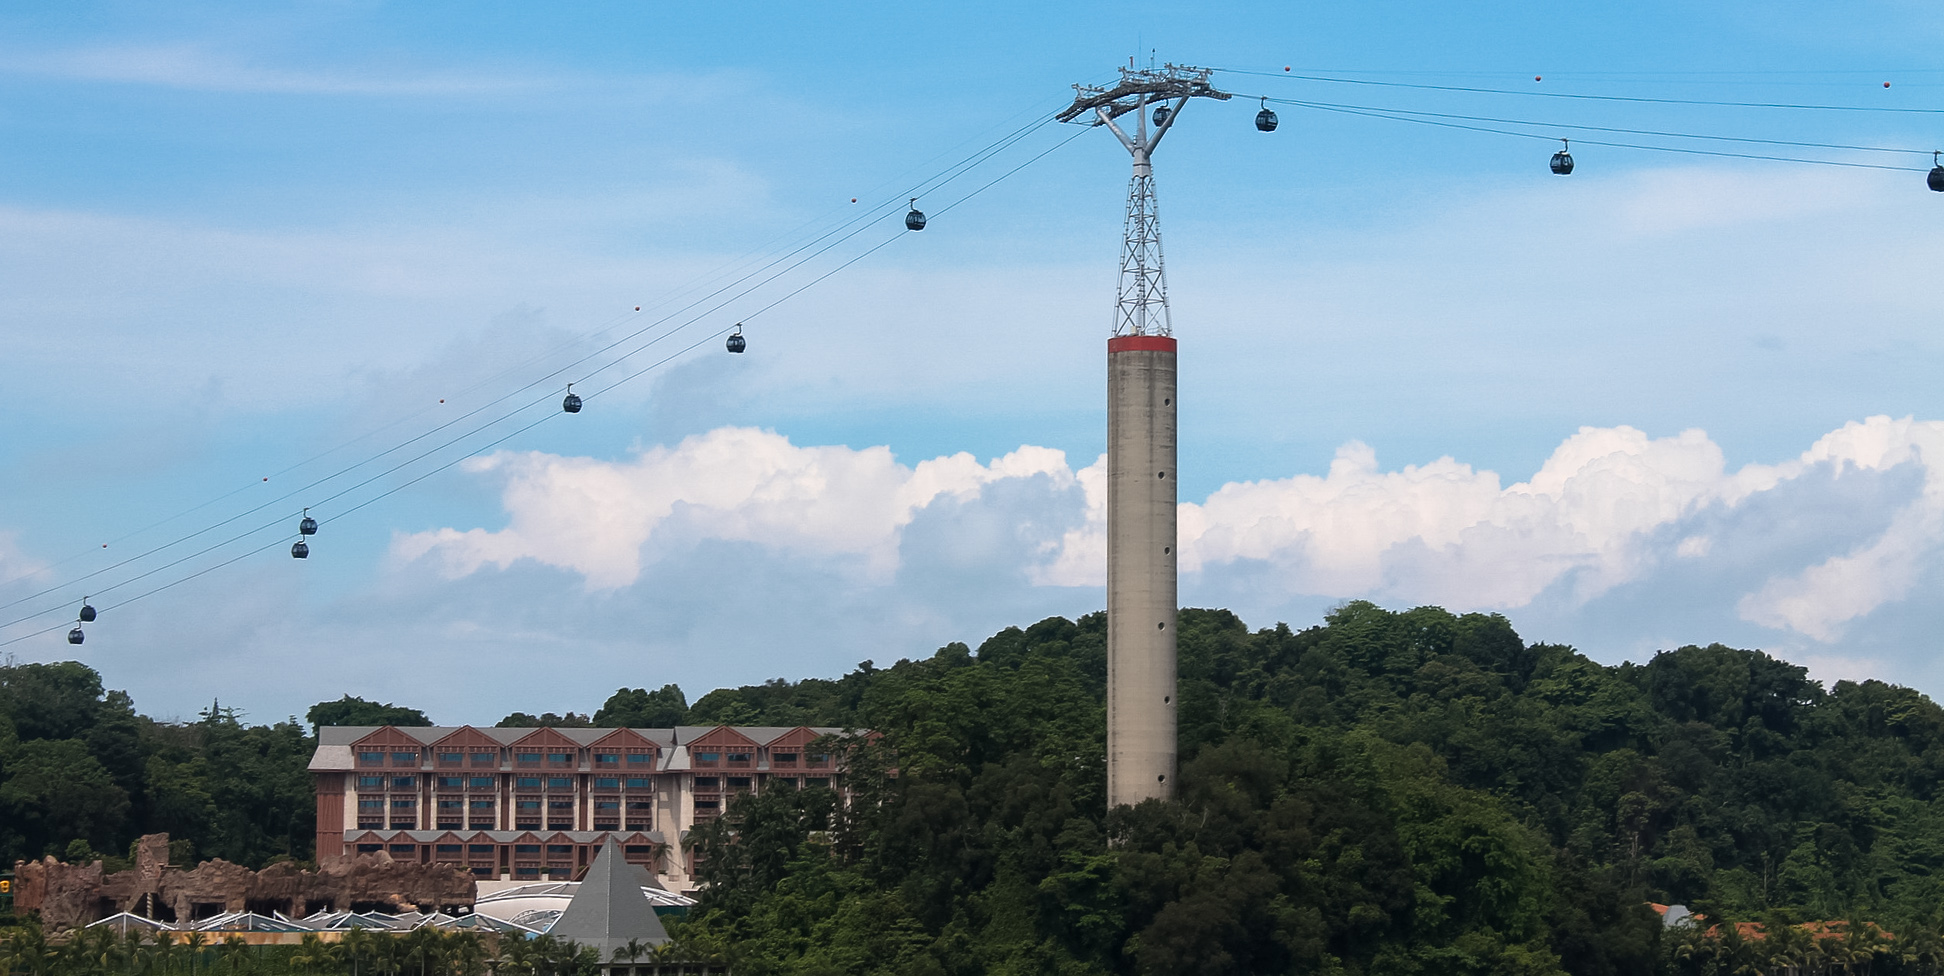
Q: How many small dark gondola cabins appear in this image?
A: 11